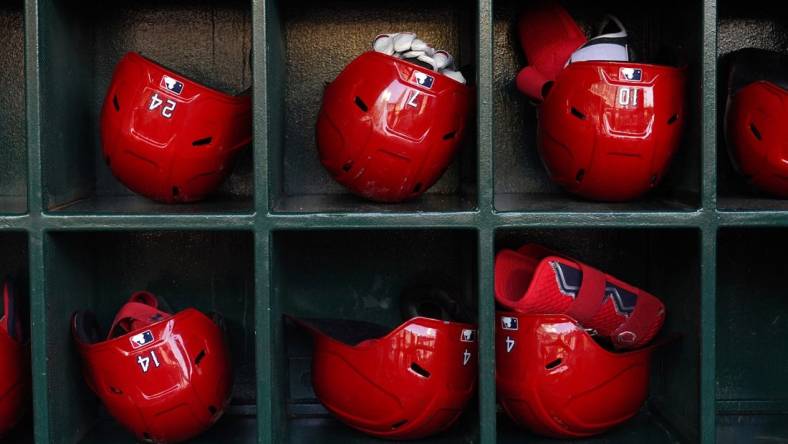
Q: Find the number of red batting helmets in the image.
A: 8